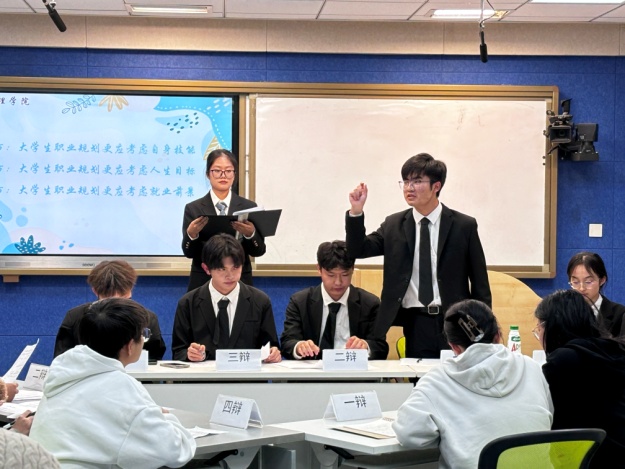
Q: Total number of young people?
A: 9